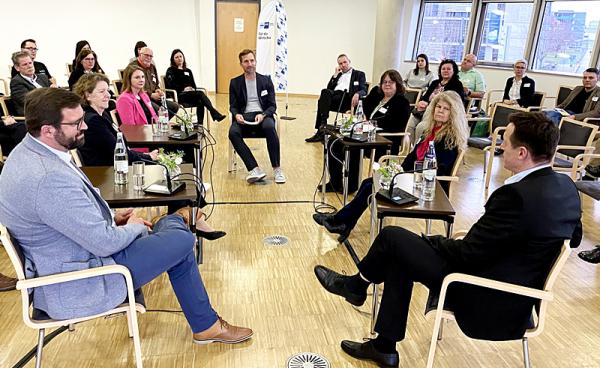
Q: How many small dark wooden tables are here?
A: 4